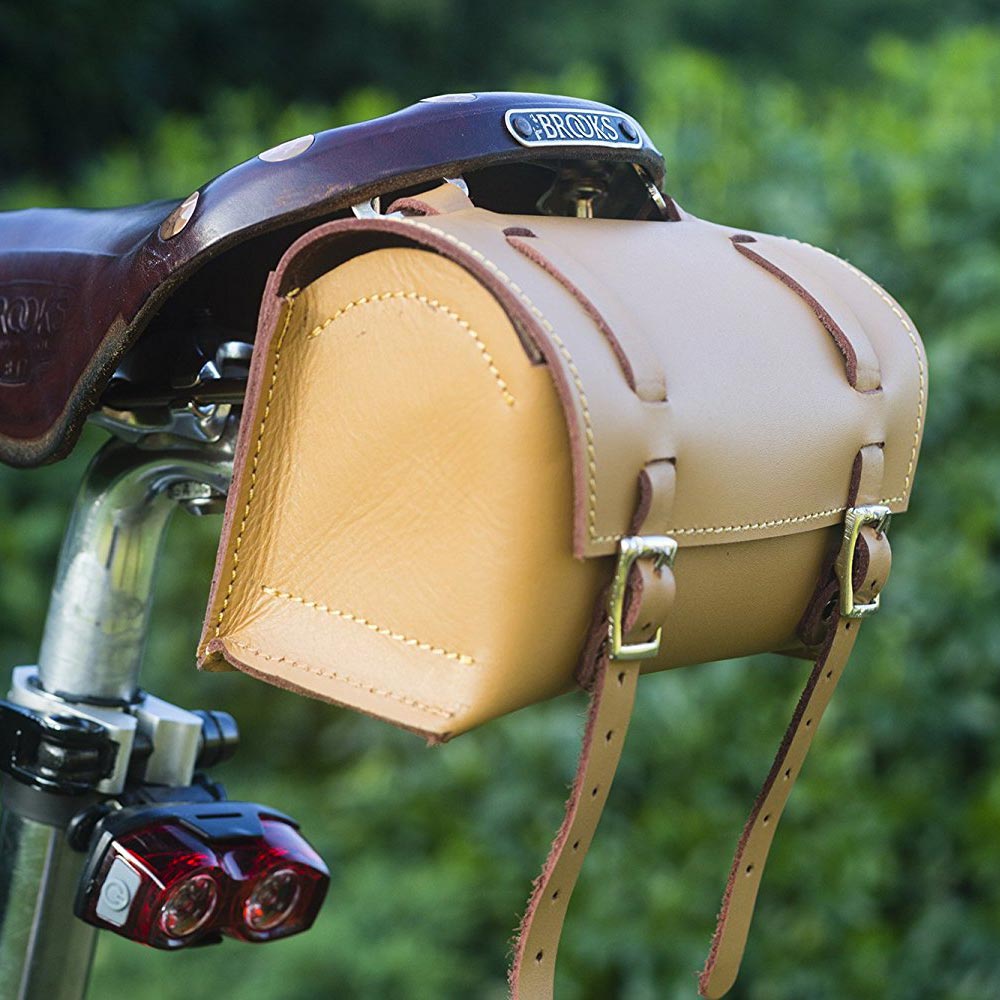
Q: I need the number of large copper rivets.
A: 3